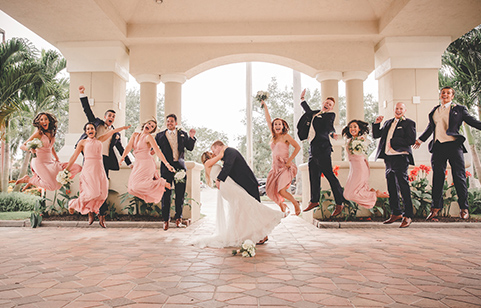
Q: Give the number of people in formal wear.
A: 12